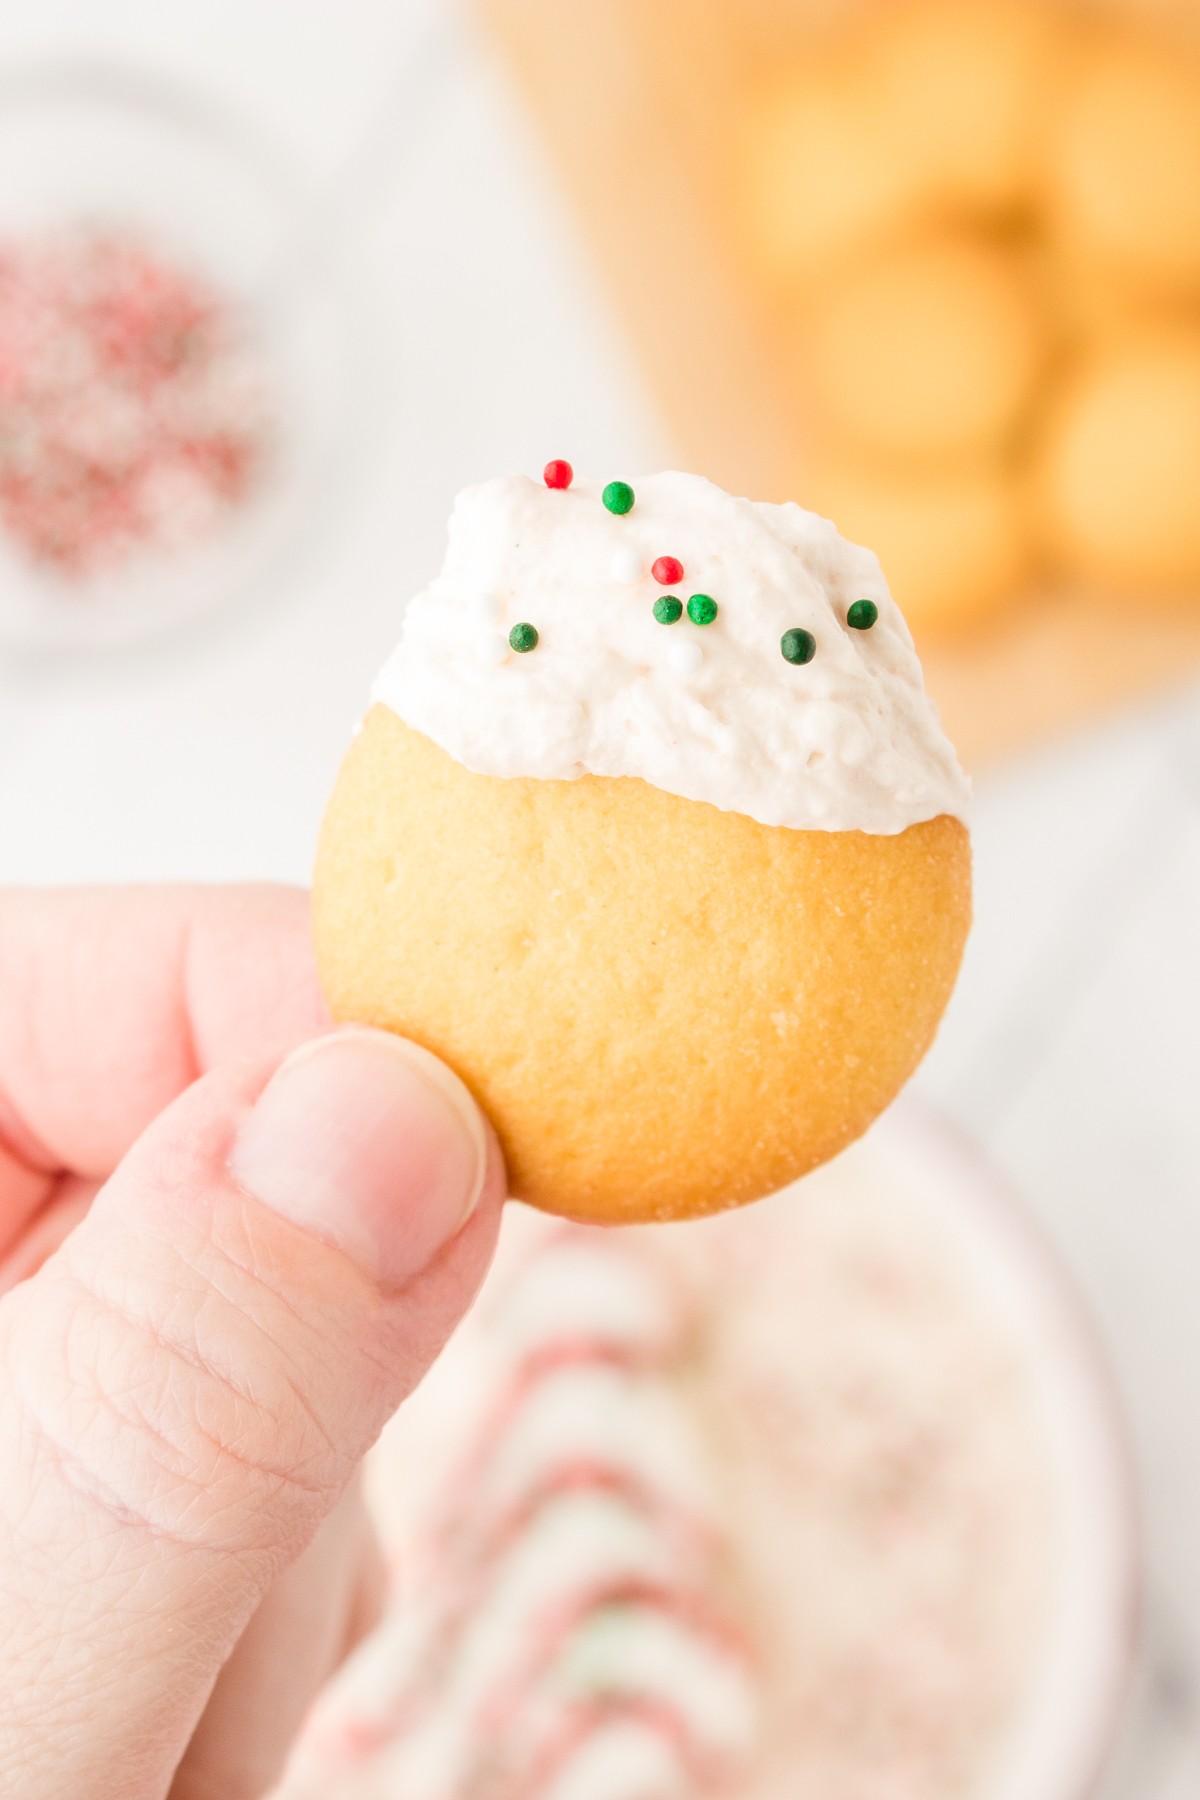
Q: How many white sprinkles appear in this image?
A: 4